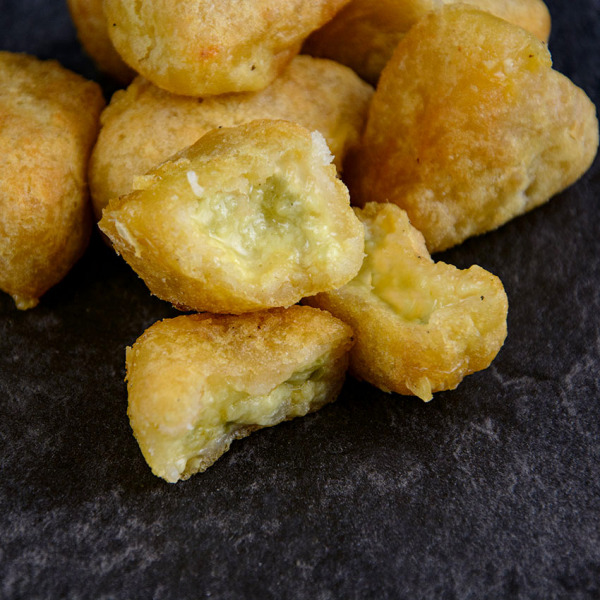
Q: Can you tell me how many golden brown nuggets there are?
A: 9